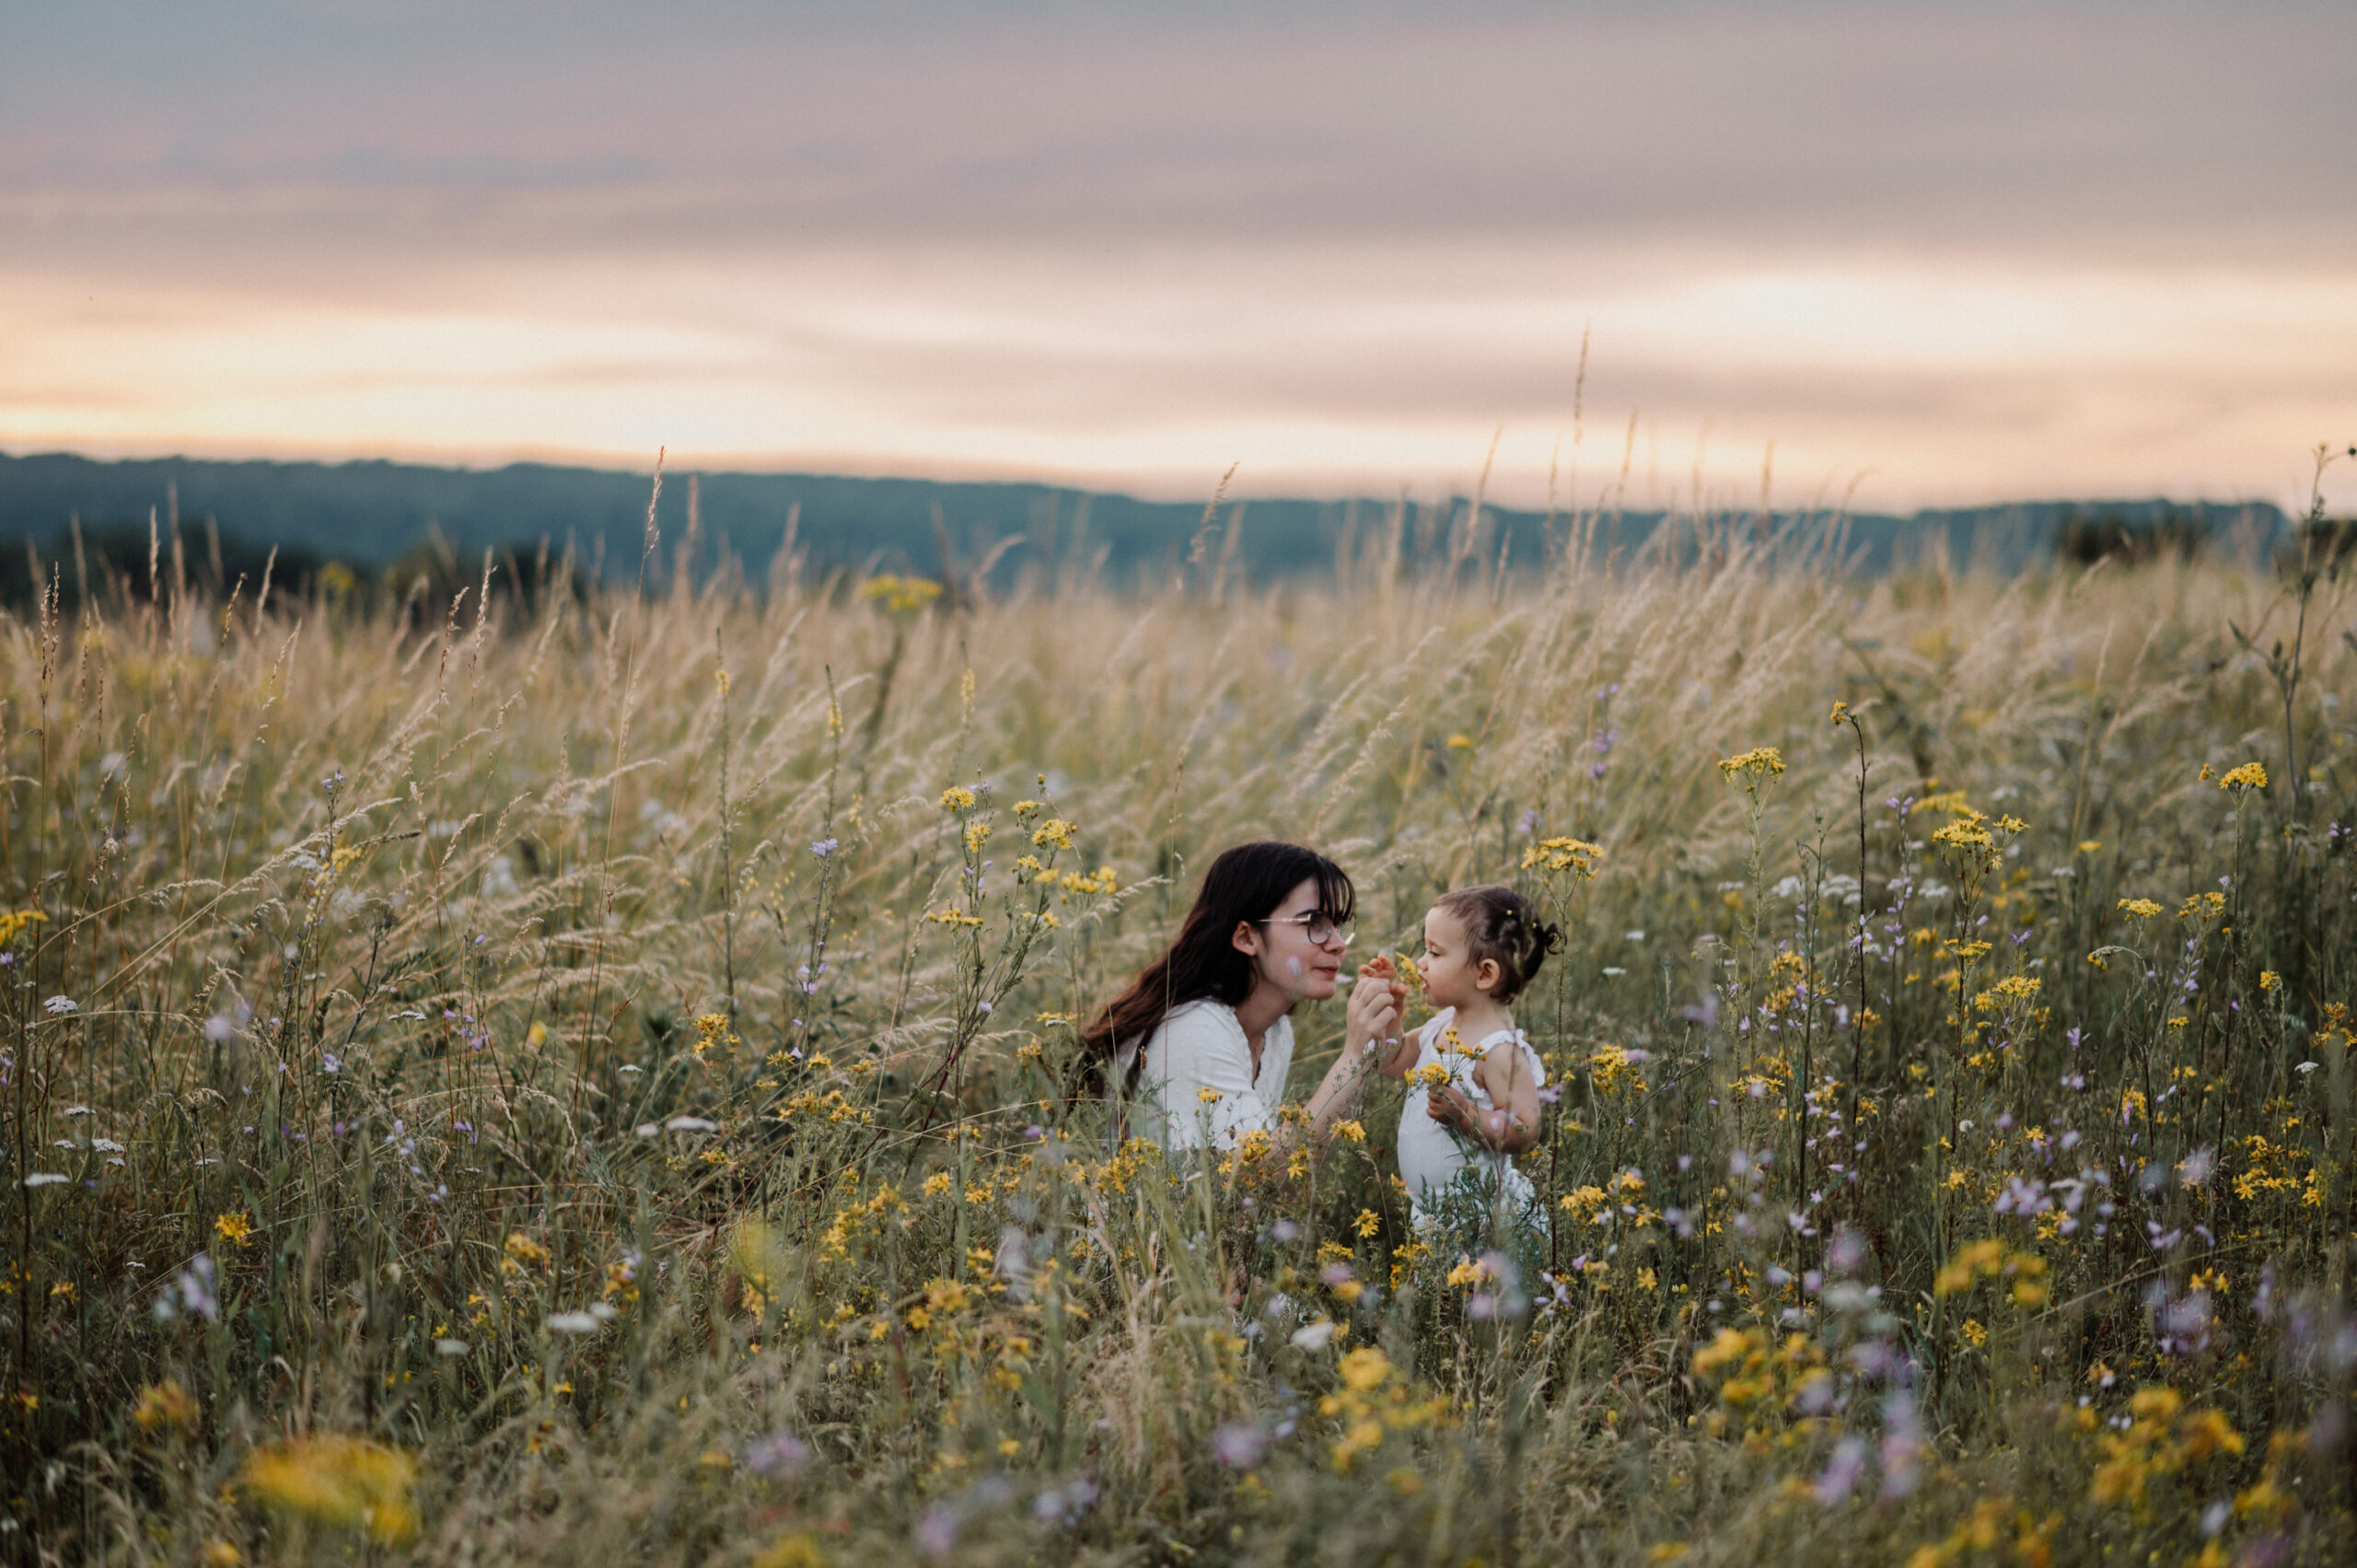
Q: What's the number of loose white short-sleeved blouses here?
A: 1